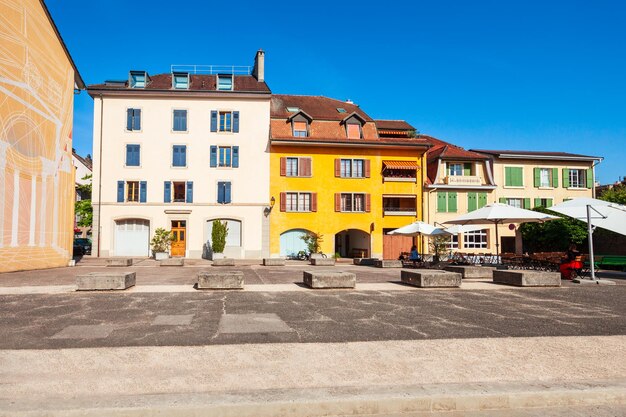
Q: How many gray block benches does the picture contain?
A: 13